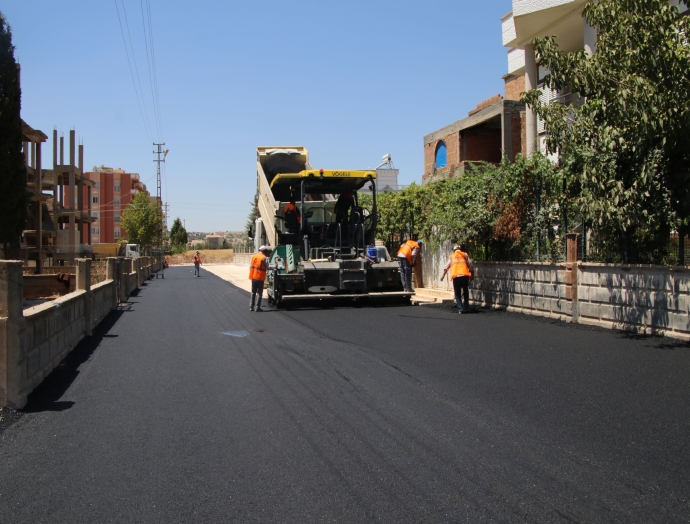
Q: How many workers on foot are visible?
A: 4